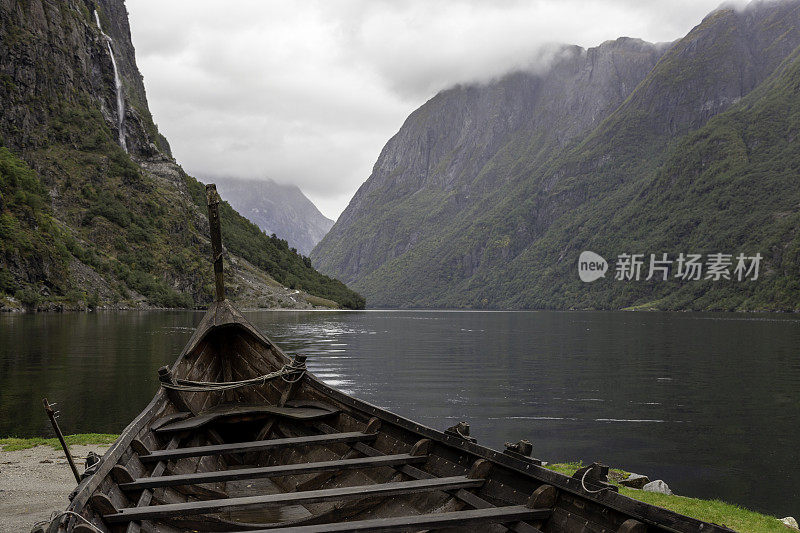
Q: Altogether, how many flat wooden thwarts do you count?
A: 4